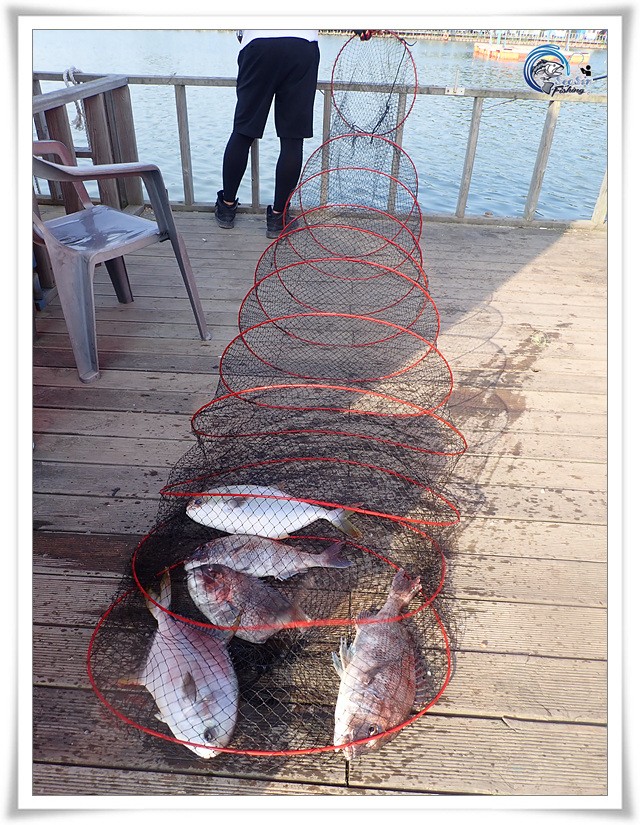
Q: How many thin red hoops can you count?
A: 11